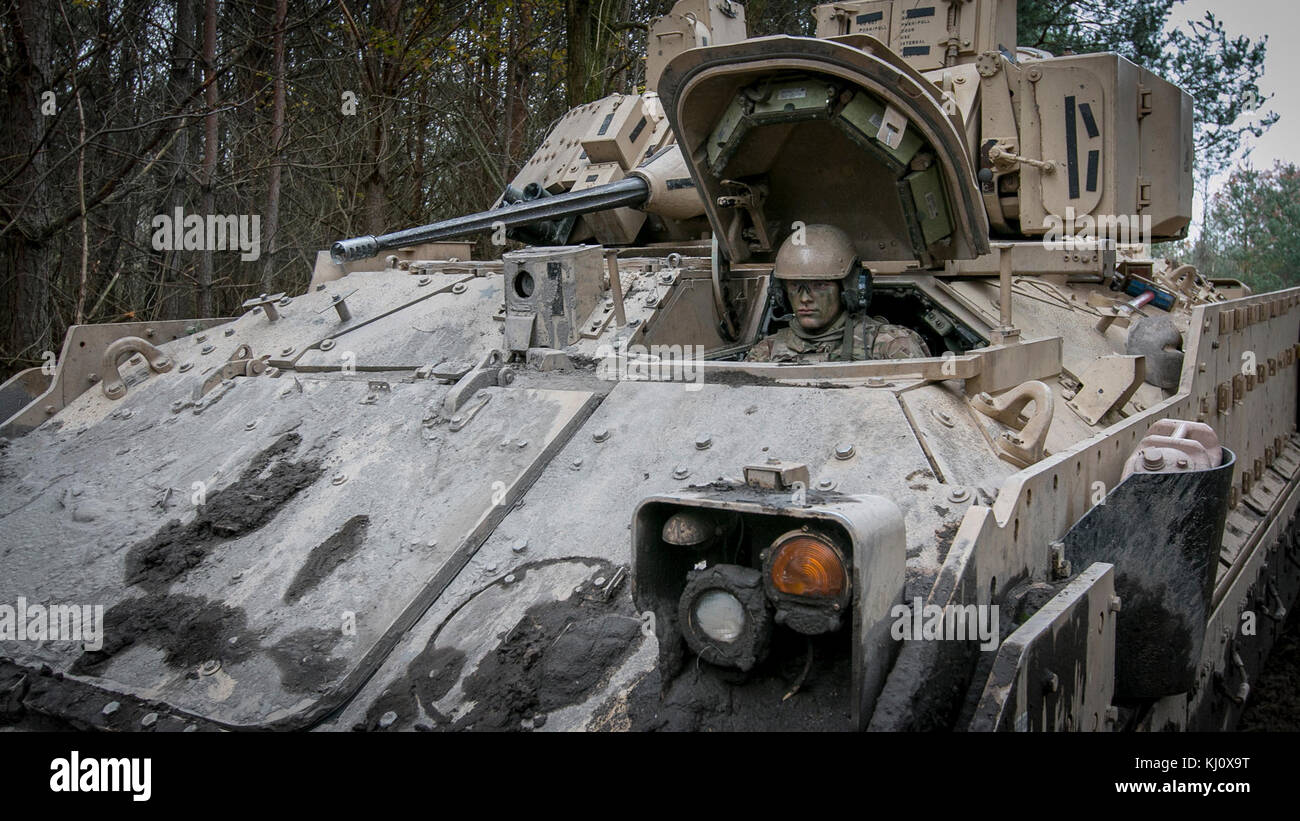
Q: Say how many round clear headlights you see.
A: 1